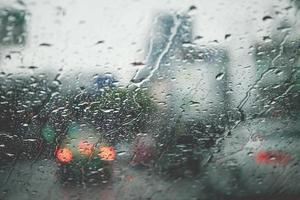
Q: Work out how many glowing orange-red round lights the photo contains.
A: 3